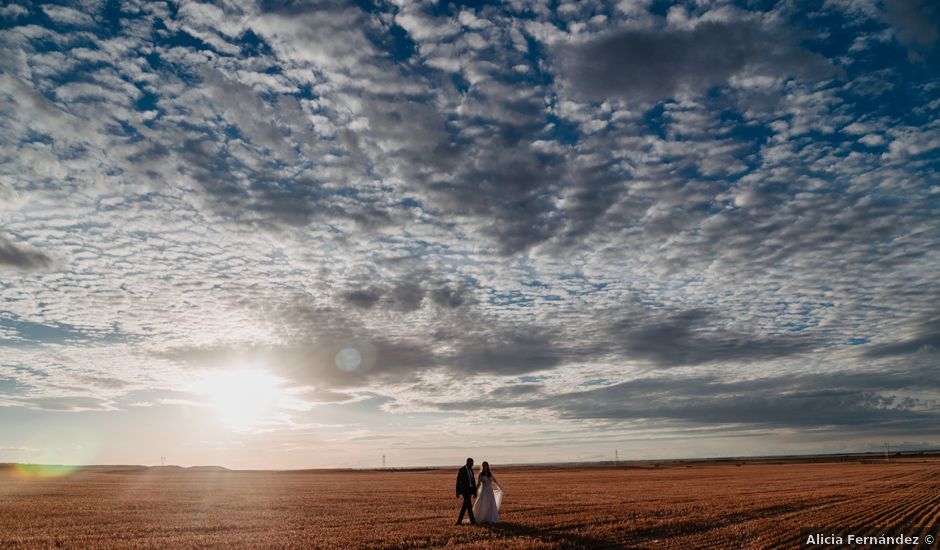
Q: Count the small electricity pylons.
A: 4